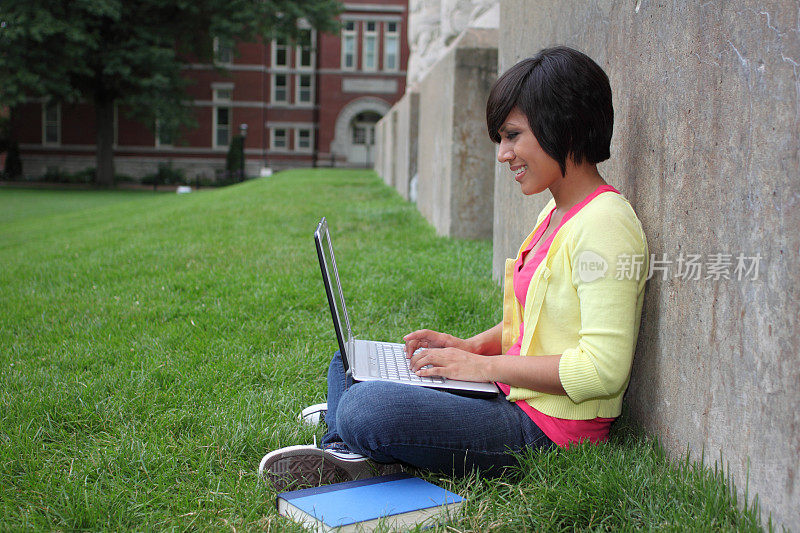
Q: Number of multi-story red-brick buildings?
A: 1